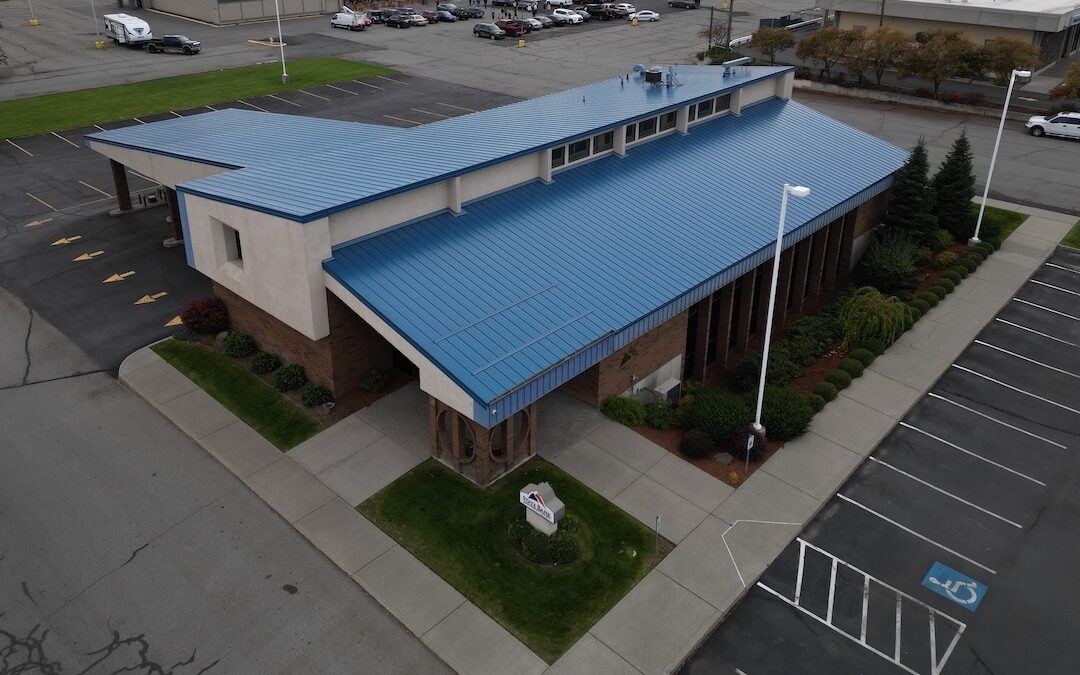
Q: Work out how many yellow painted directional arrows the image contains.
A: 6